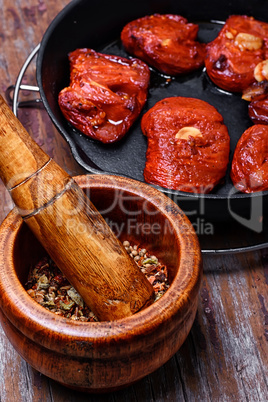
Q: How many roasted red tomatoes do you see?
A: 6